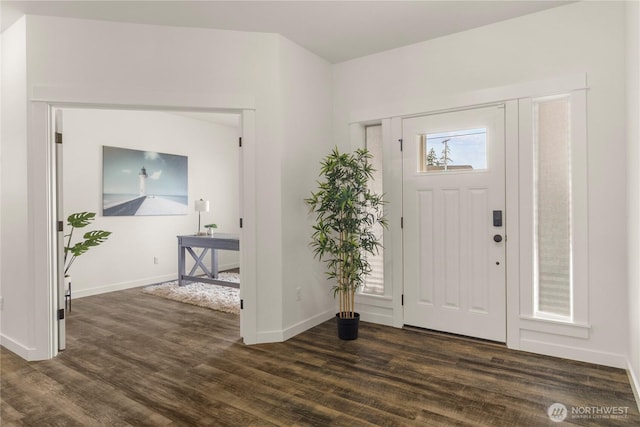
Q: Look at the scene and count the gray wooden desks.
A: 1